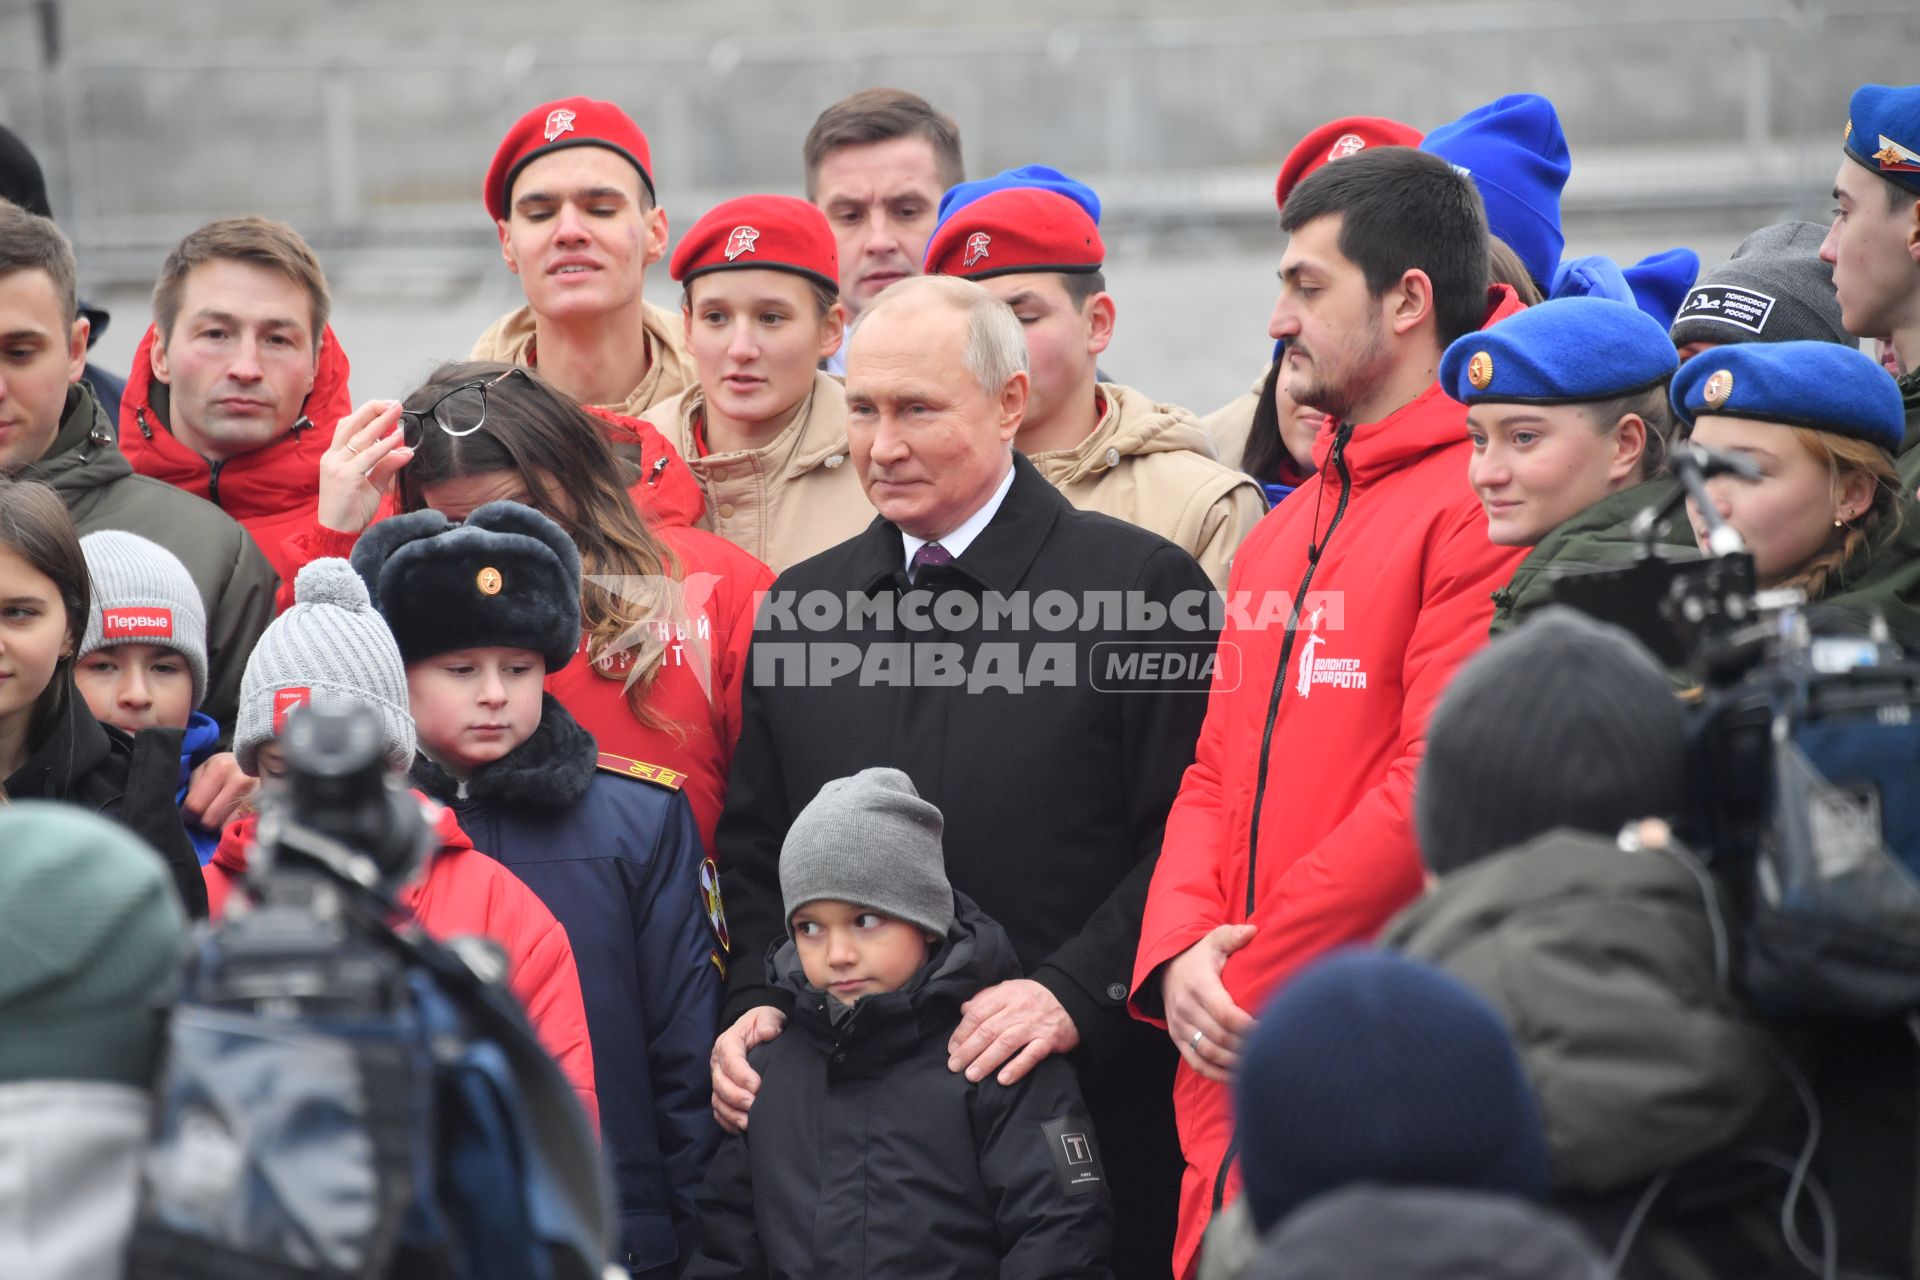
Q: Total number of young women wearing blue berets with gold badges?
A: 2